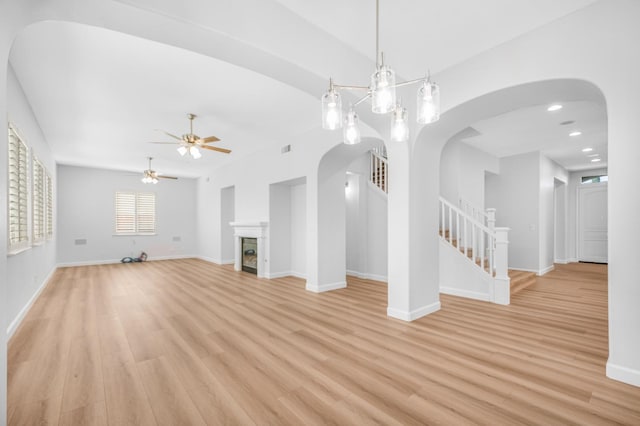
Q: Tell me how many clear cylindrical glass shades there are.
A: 5